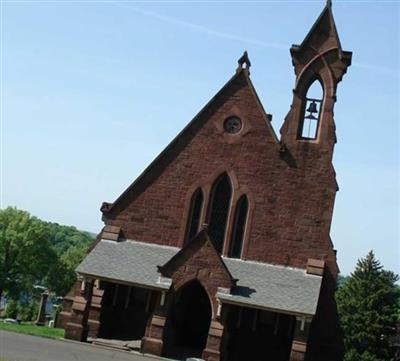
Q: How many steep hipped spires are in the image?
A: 1